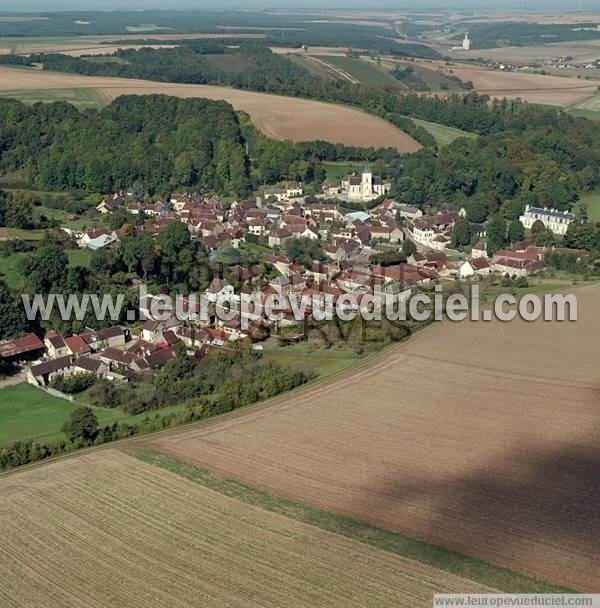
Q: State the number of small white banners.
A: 1